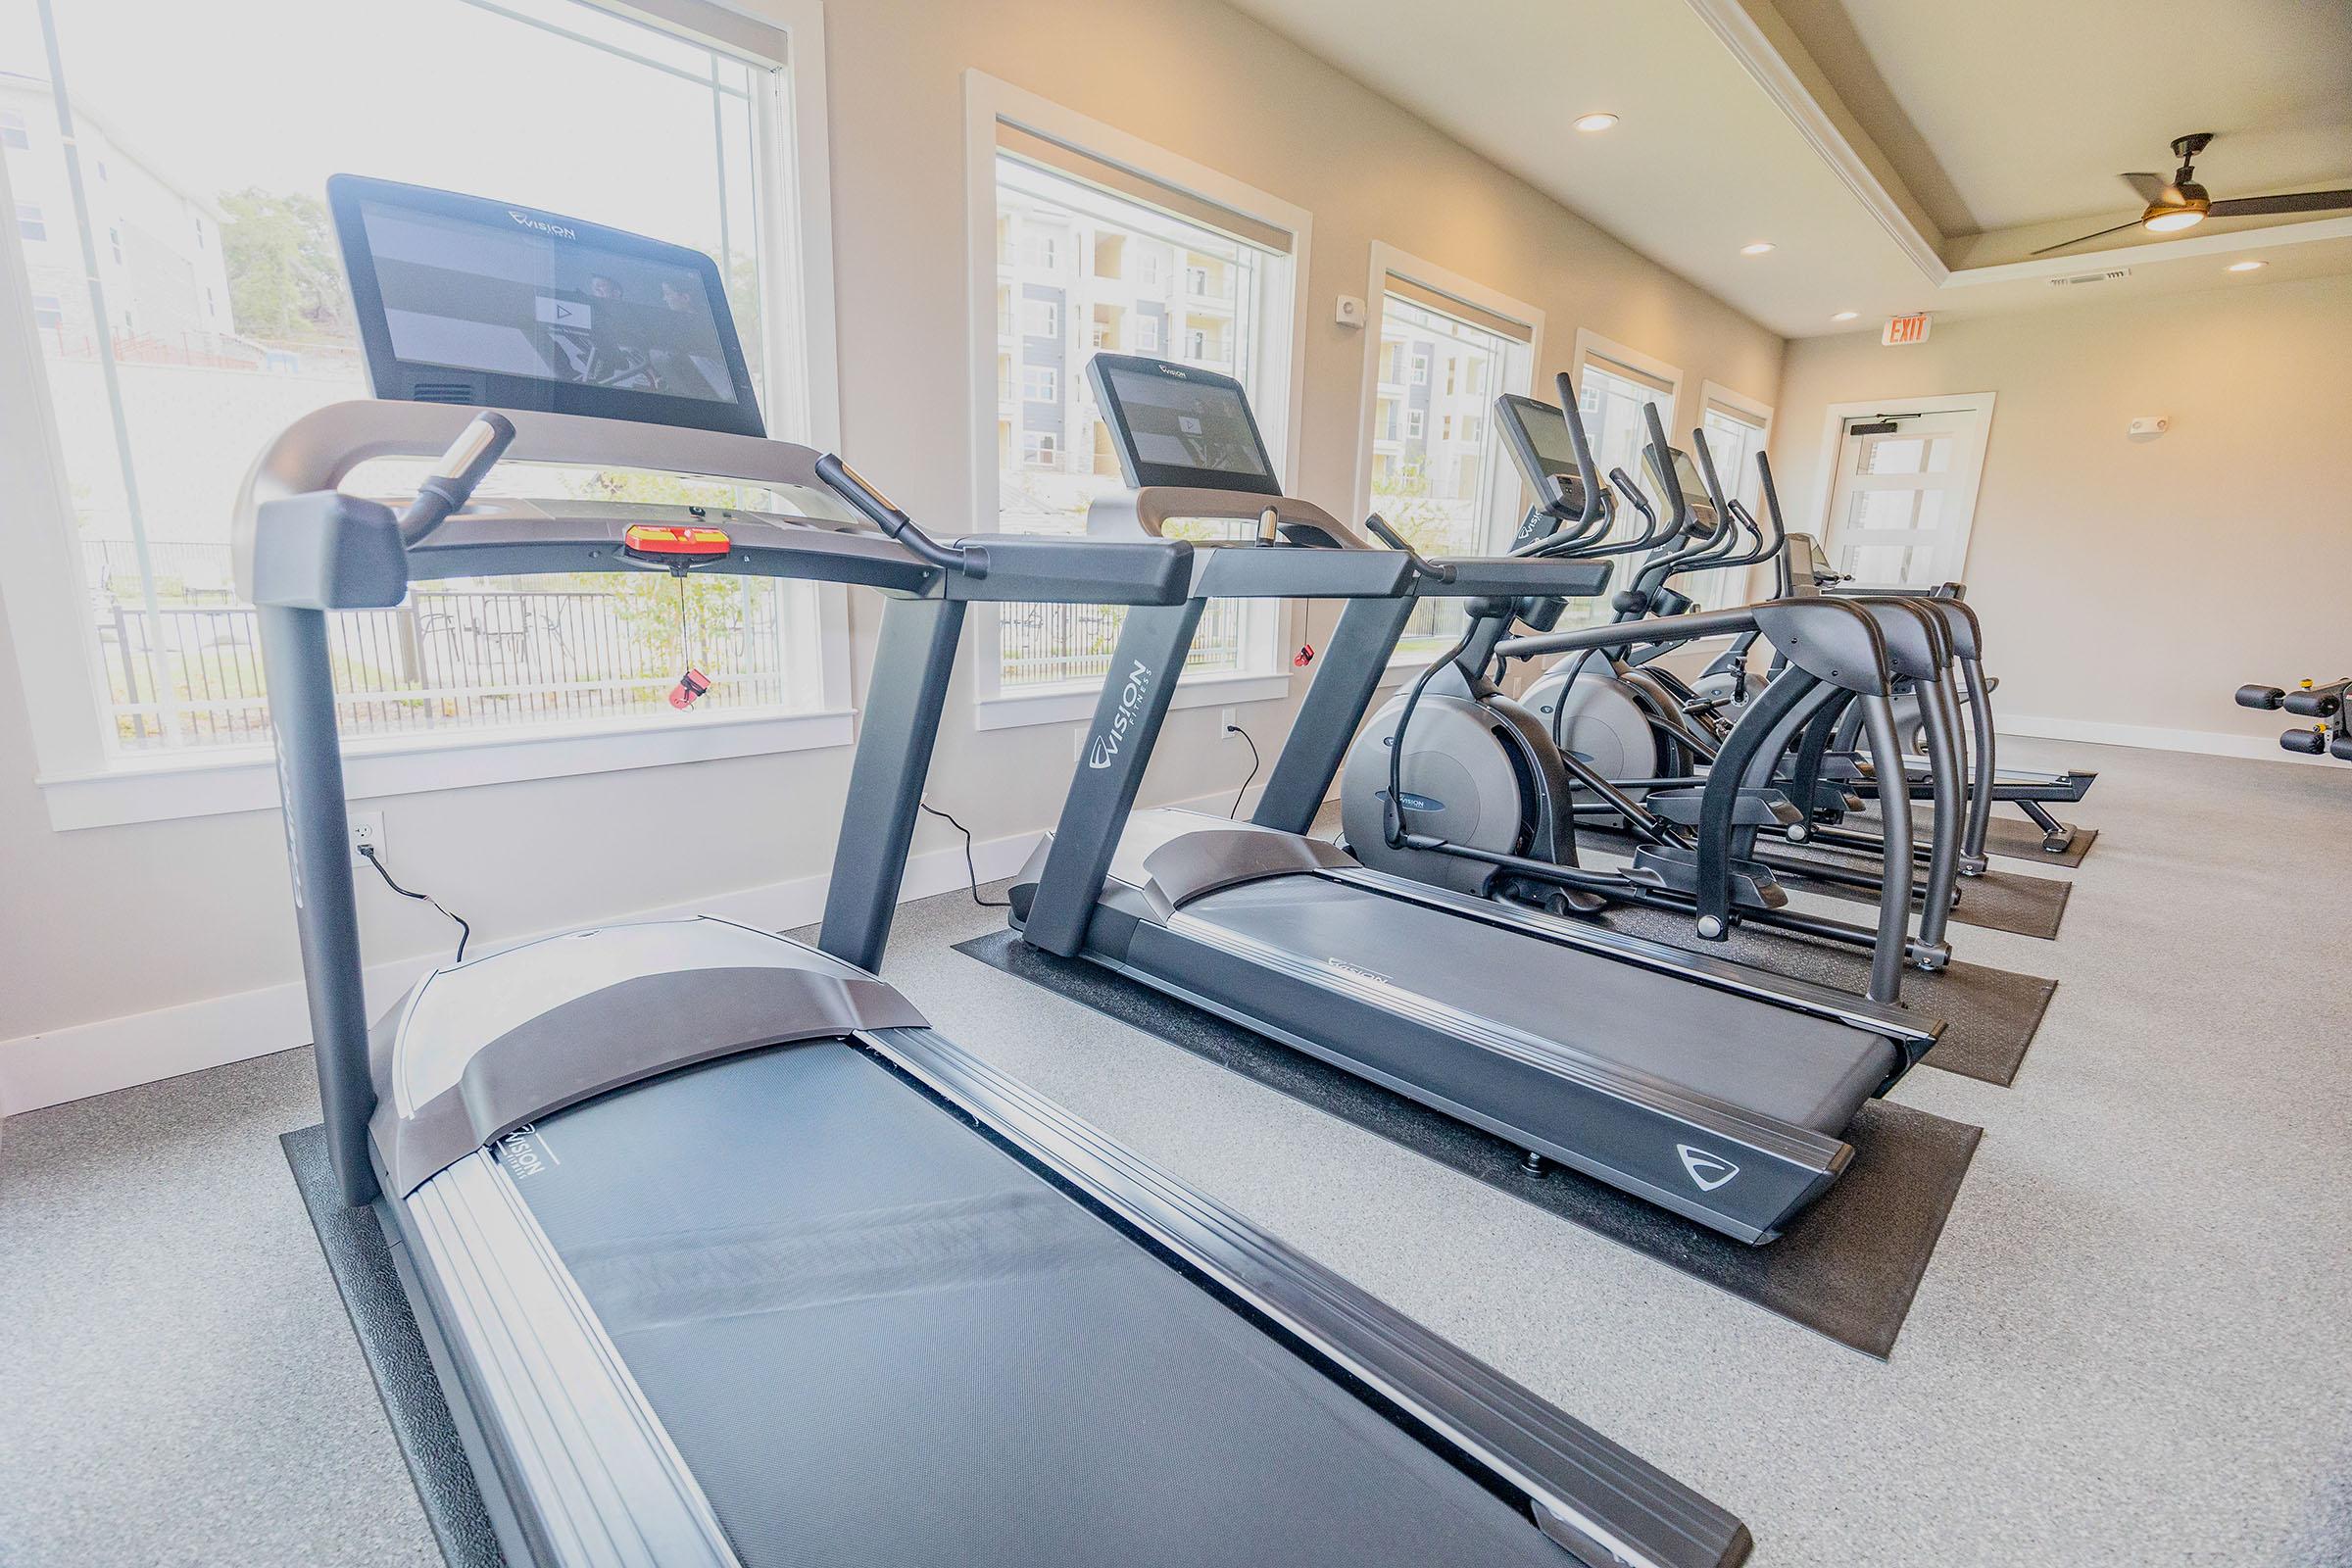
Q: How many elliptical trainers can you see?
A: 2